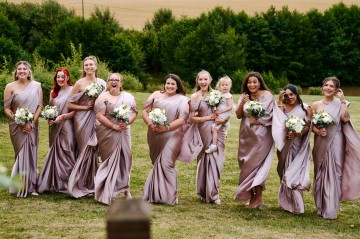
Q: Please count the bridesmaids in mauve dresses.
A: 9